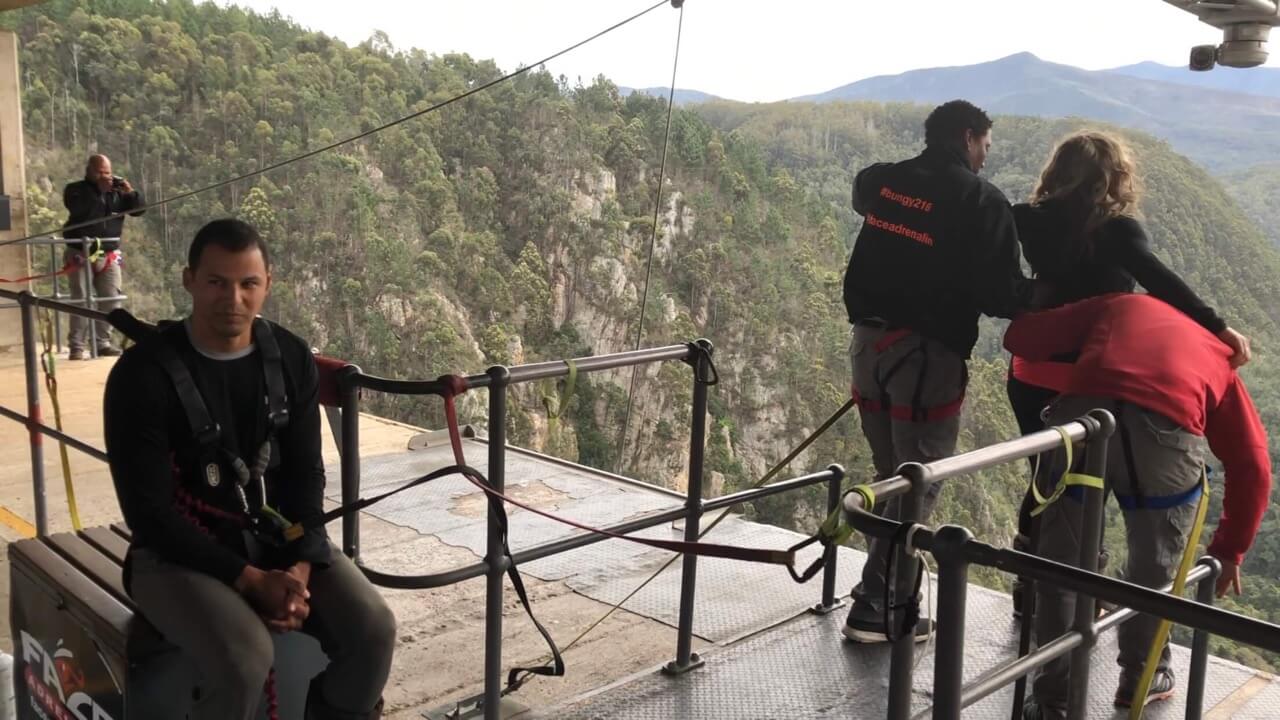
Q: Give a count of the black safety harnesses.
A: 1